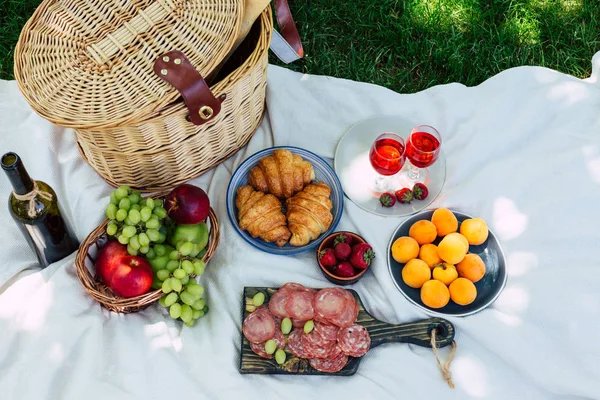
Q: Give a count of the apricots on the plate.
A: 11